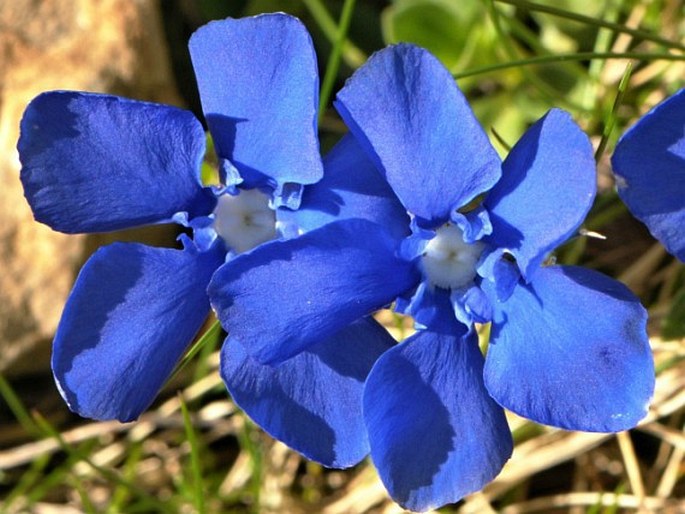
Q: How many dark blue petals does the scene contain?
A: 11